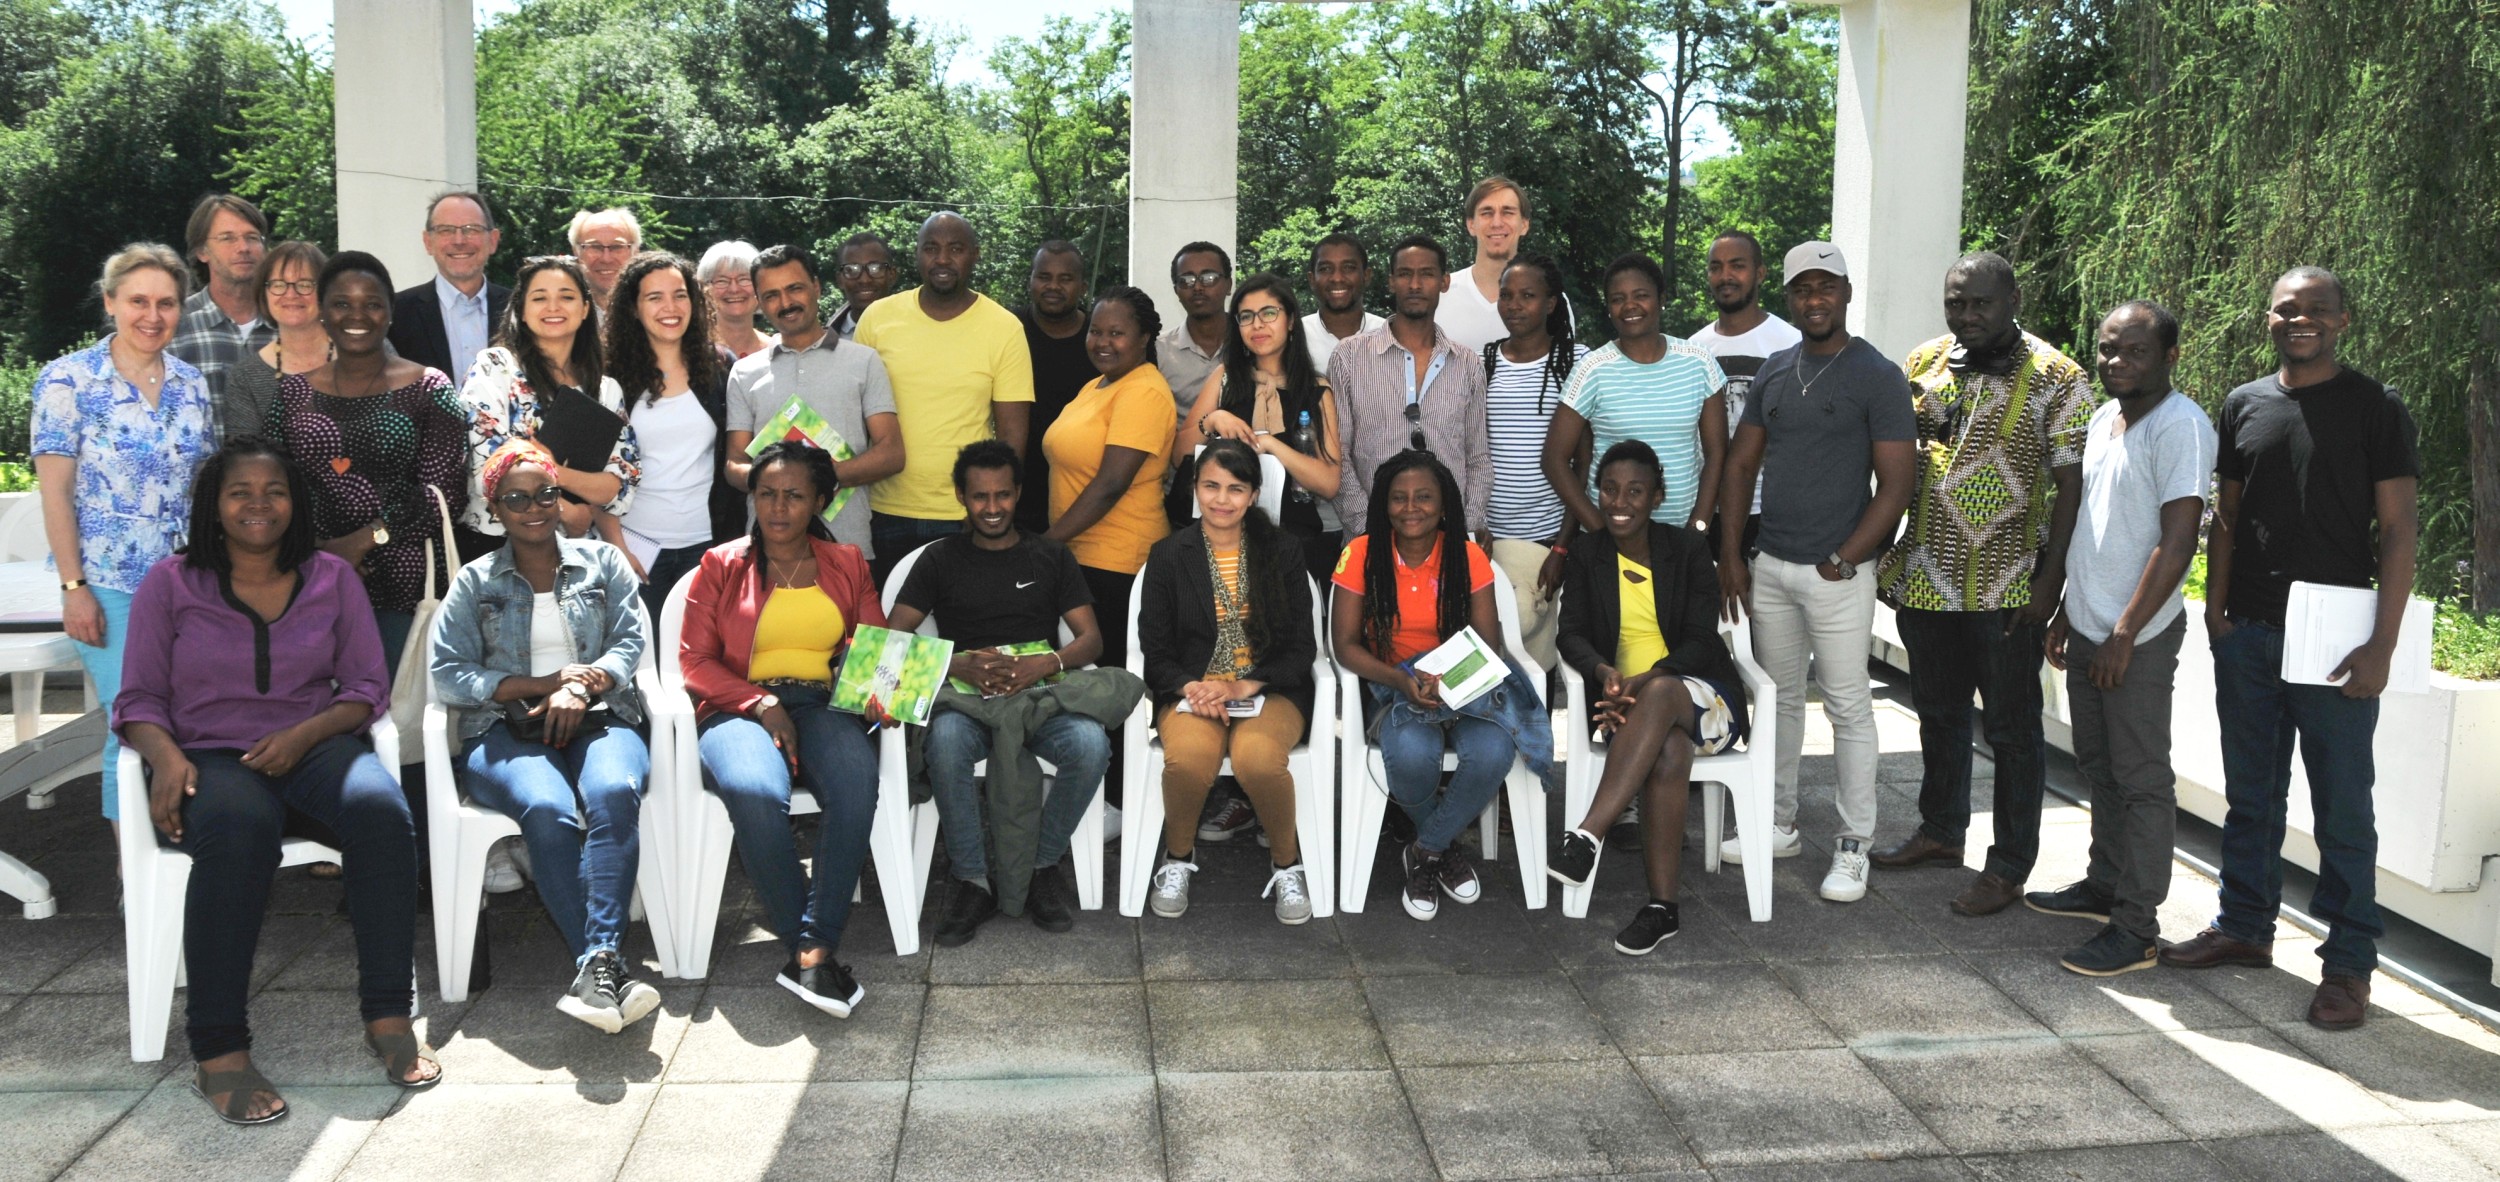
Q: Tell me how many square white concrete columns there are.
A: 3